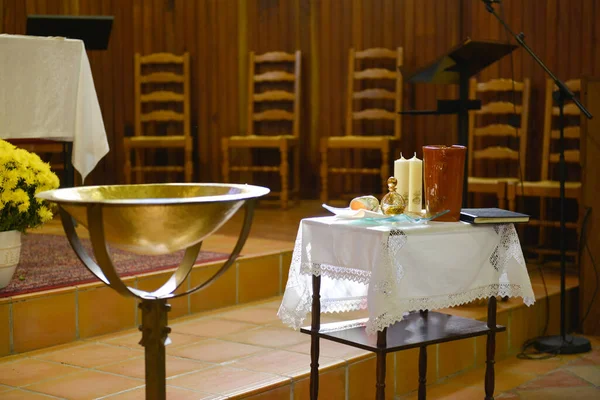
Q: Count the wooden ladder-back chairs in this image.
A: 5